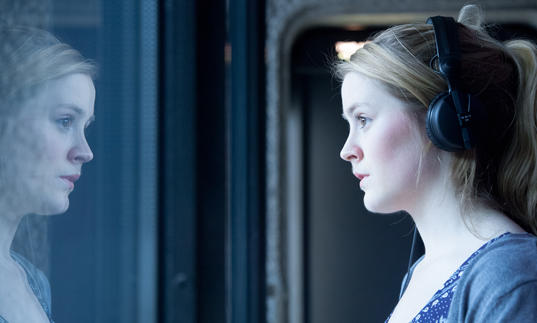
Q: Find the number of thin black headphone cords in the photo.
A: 1